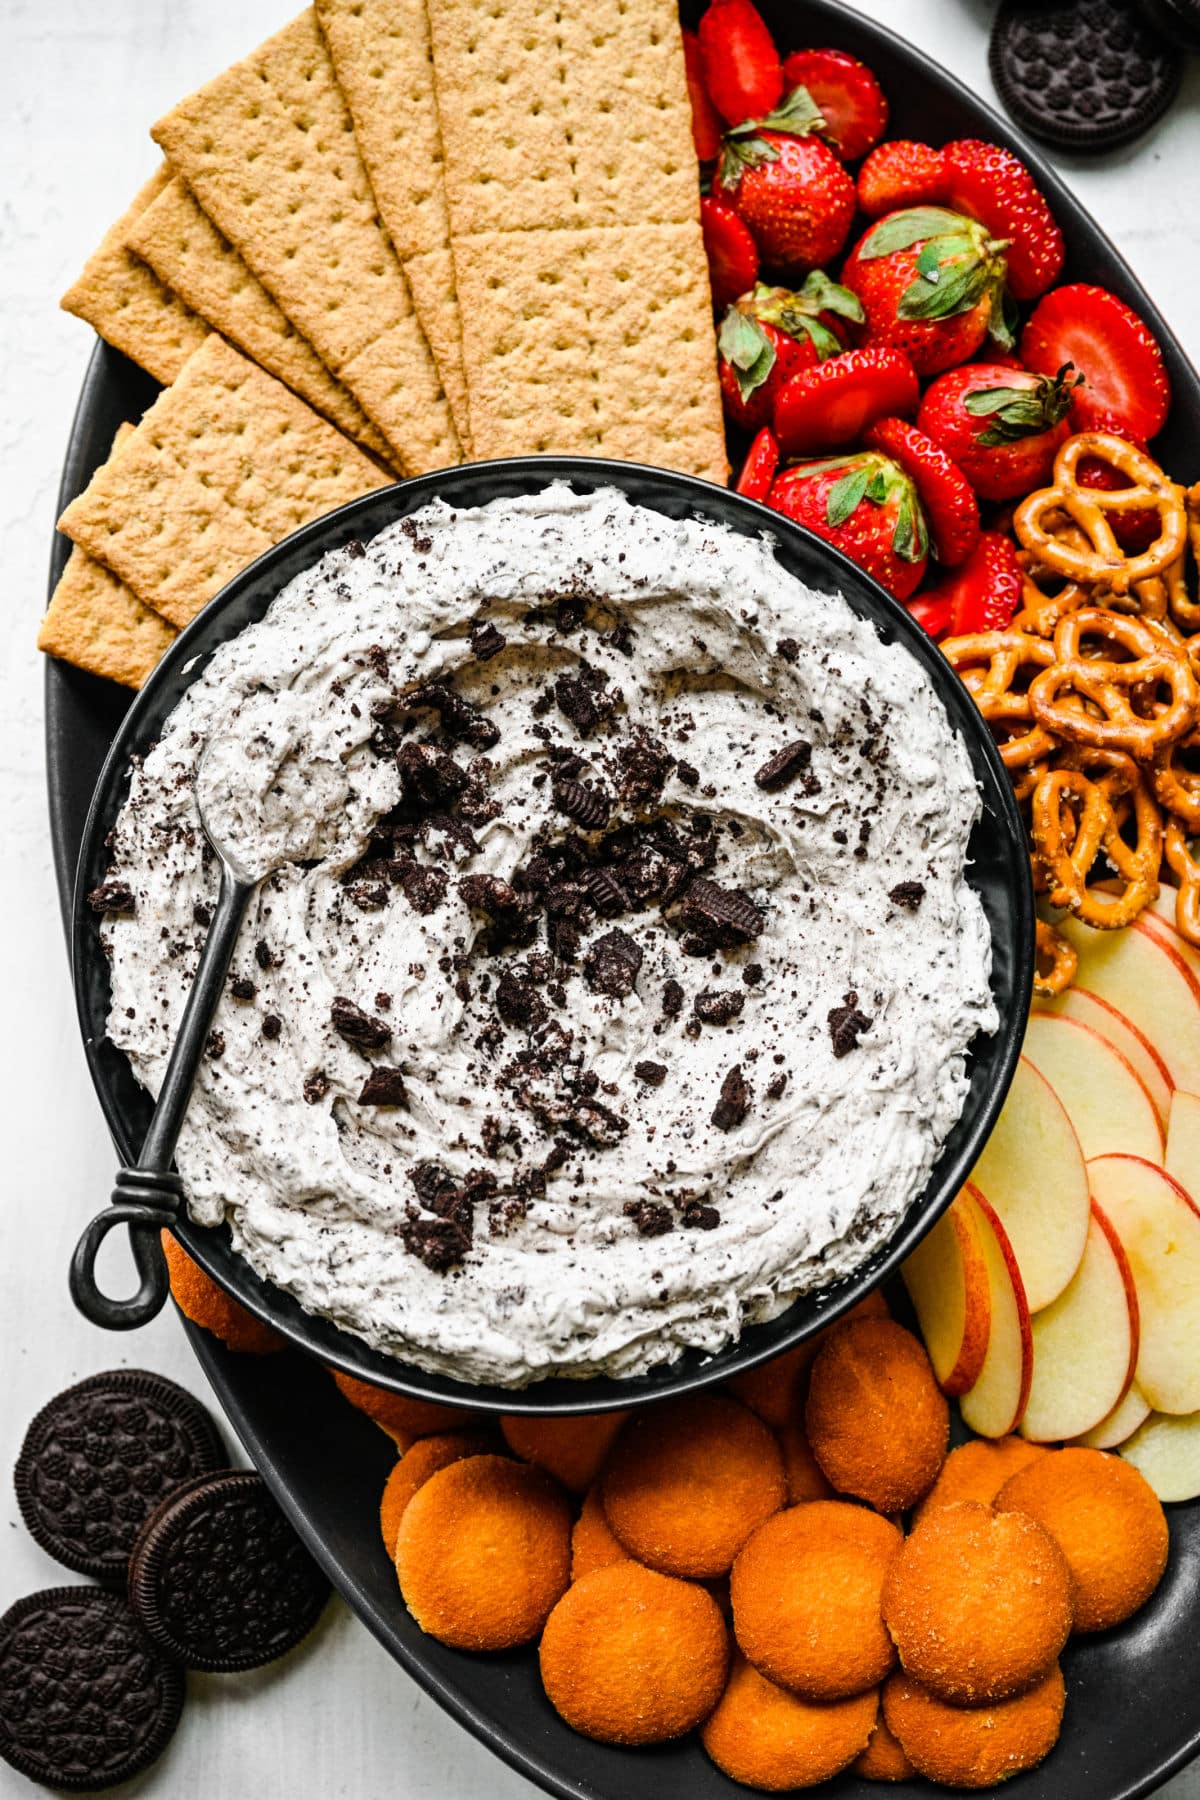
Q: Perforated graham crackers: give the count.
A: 7